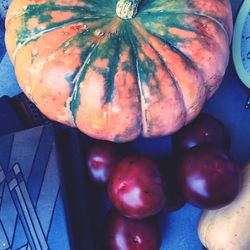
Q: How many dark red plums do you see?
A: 6